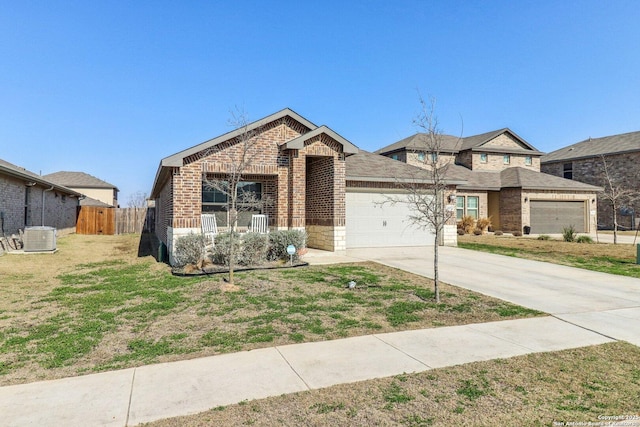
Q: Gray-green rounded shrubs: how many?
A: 4